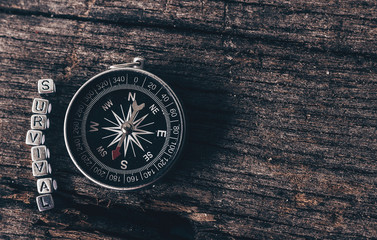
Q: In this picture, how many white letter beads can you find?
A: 8